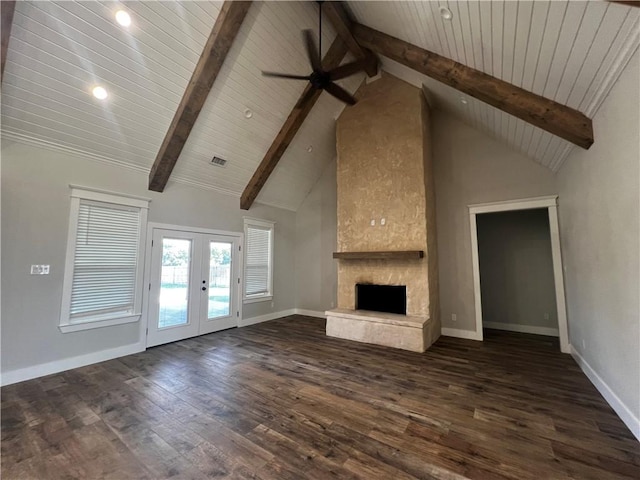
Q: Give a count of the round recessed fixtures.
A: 6